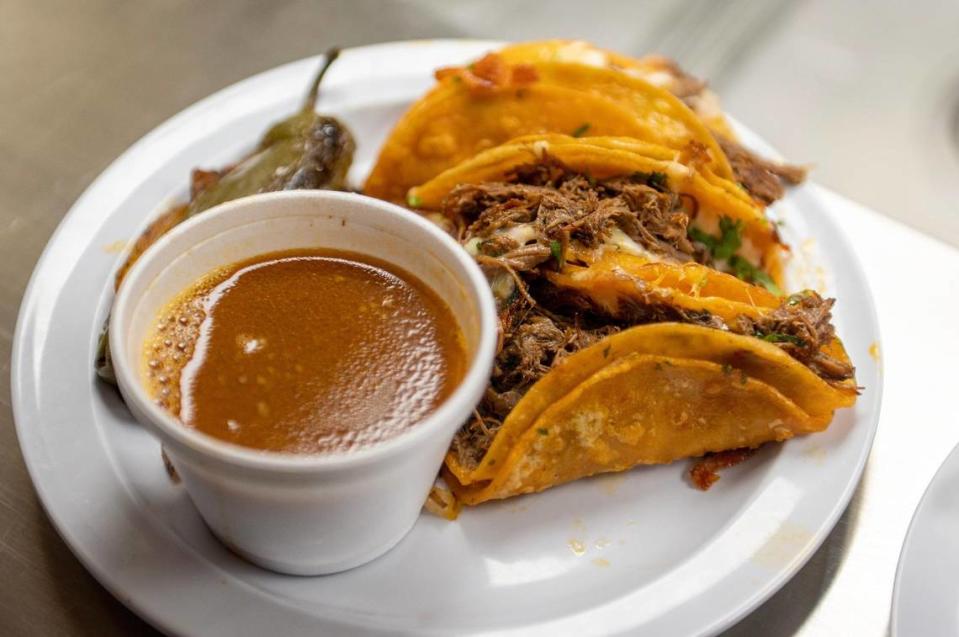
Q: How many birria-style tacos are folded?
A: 3